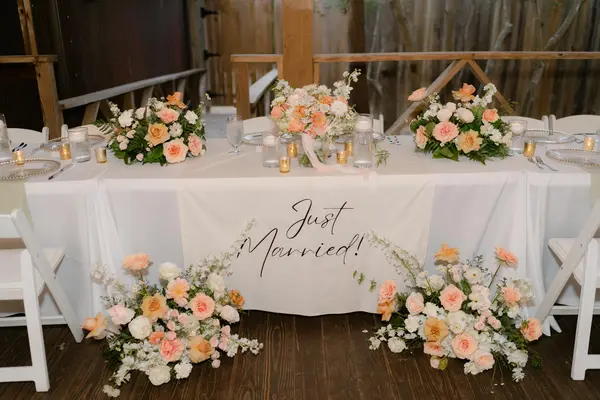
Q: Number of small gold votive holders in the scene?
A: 9